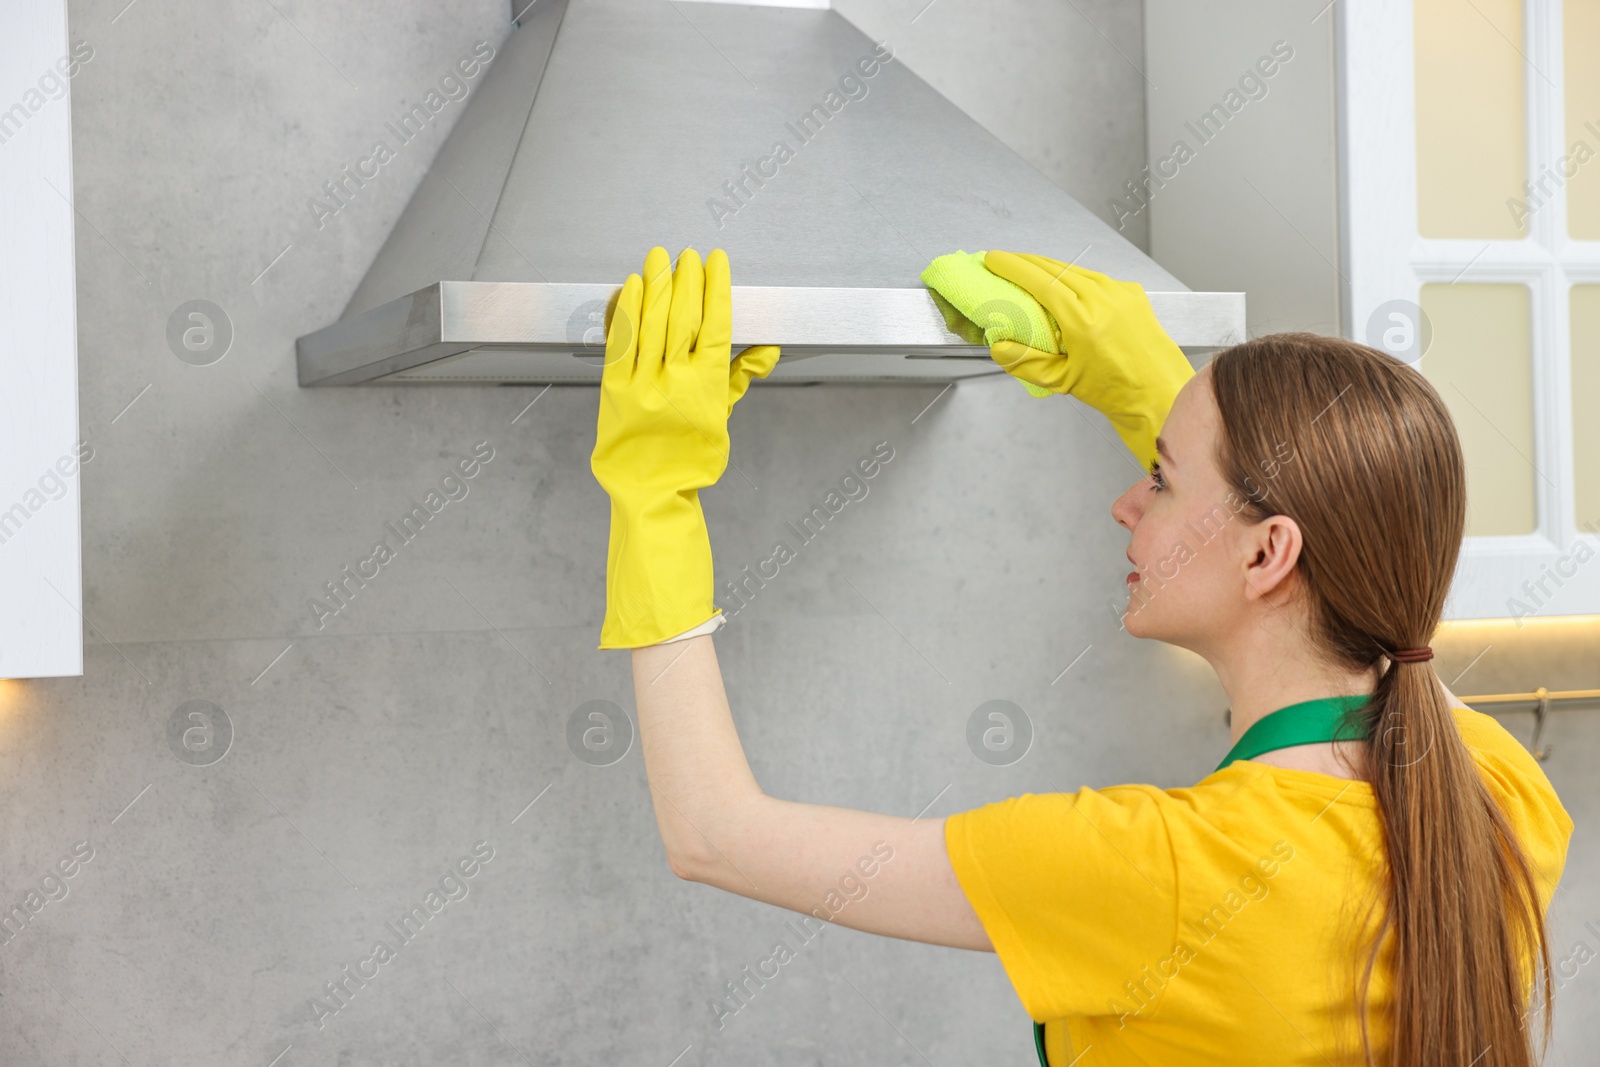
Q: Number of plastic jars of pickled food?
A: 0